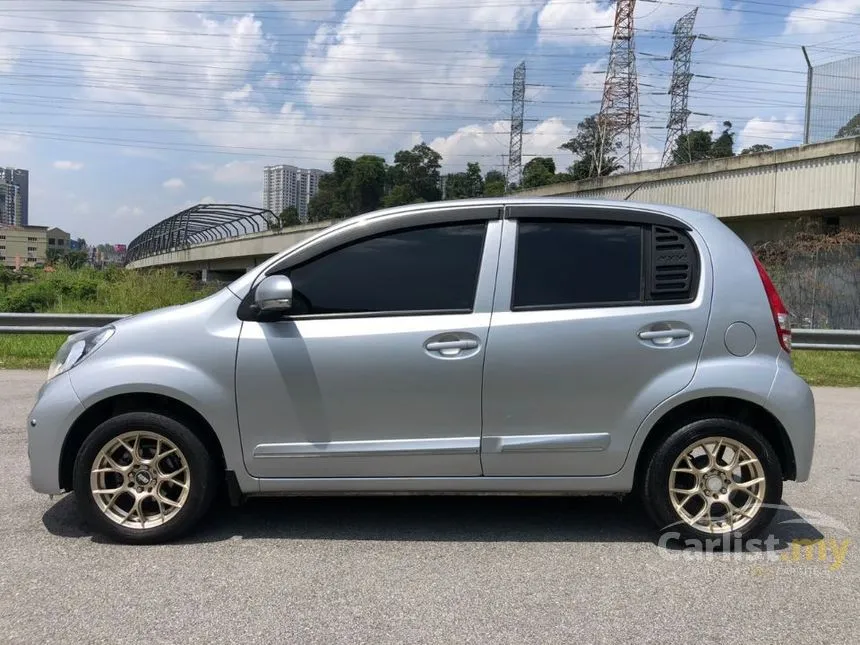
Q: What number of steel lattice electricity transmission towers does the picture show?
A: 3